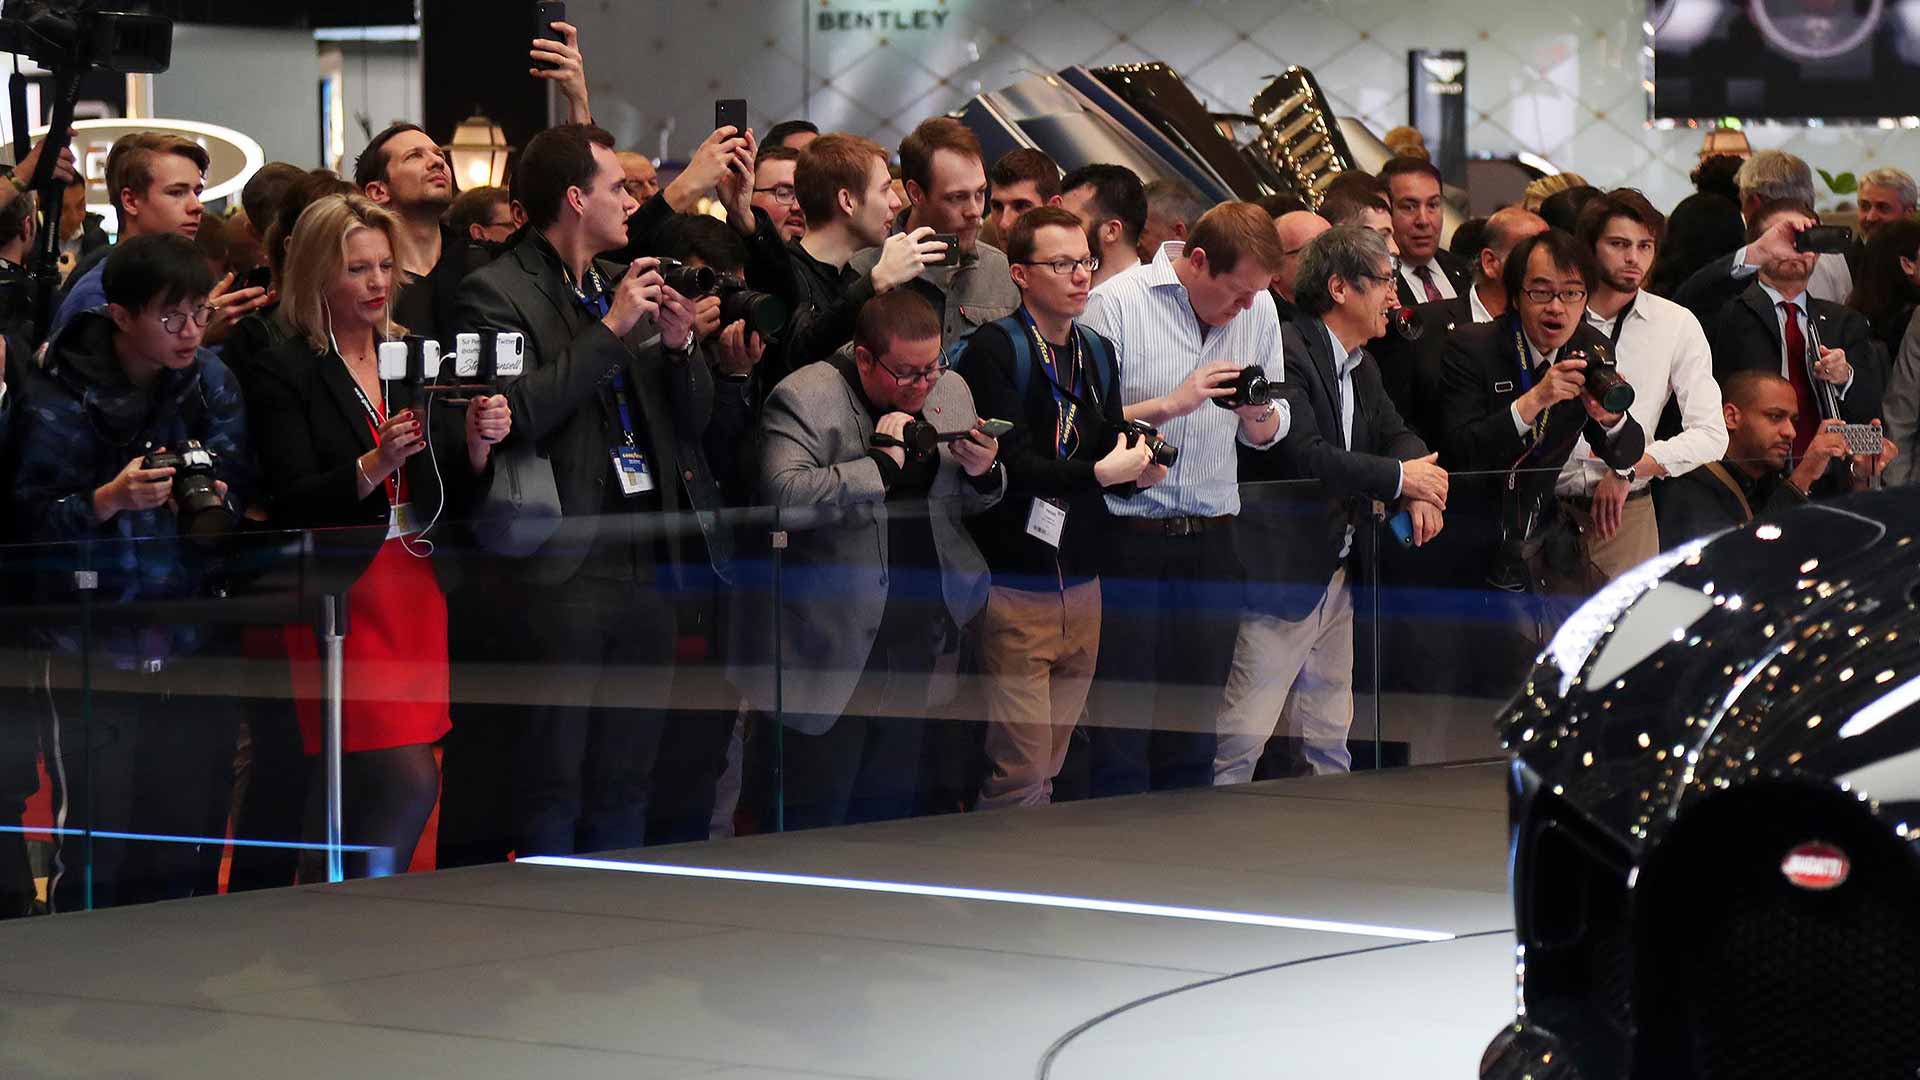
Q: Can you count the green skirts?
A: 0